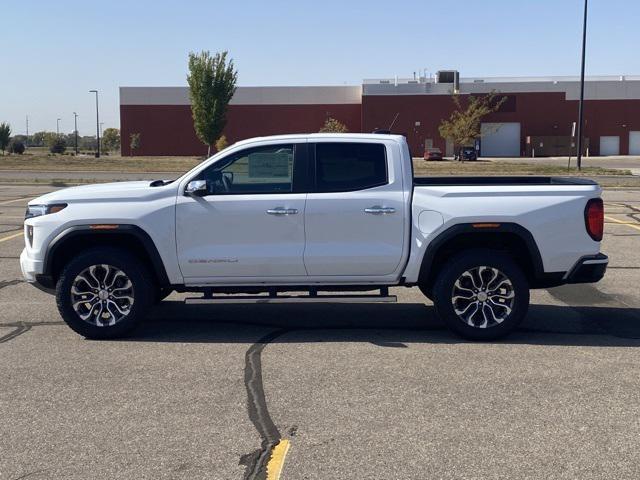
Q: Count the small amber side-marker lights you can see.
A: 2